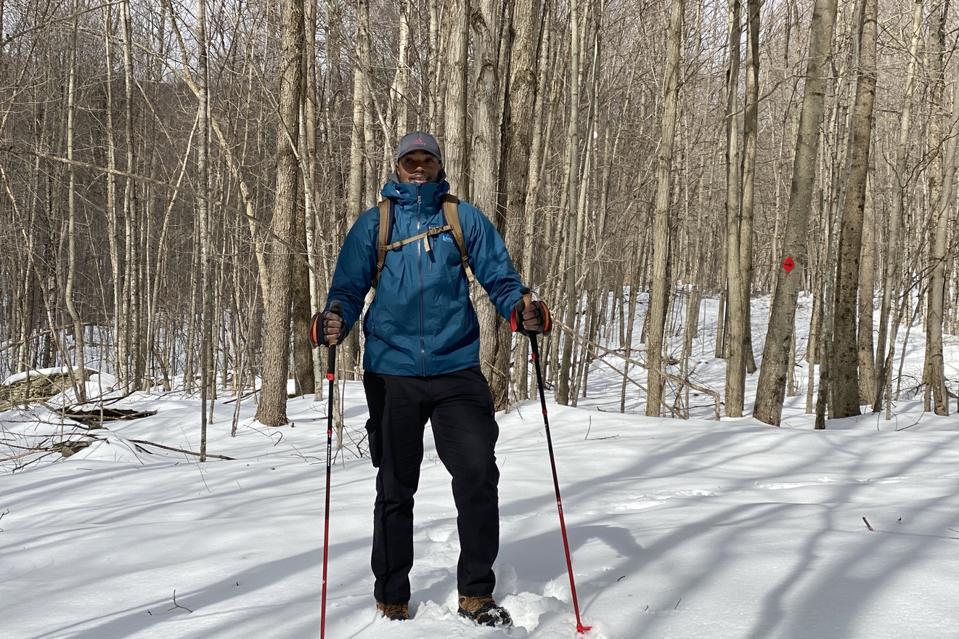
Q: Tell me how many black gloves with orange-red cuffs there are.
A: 2